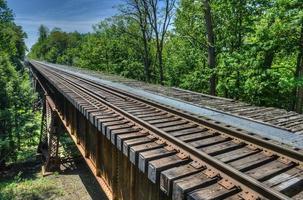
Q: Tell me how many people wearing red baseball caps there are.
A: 0